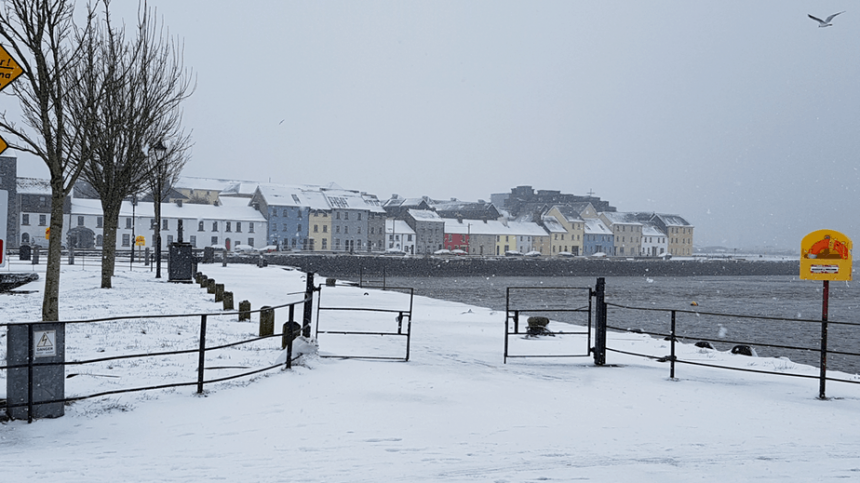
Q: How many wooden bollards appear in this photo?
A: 8